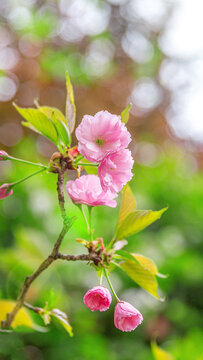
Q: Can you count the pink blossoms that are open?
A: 3